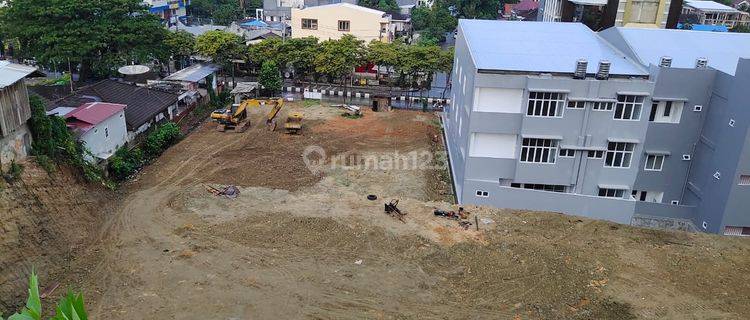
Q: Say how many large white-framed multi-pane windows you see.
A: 4